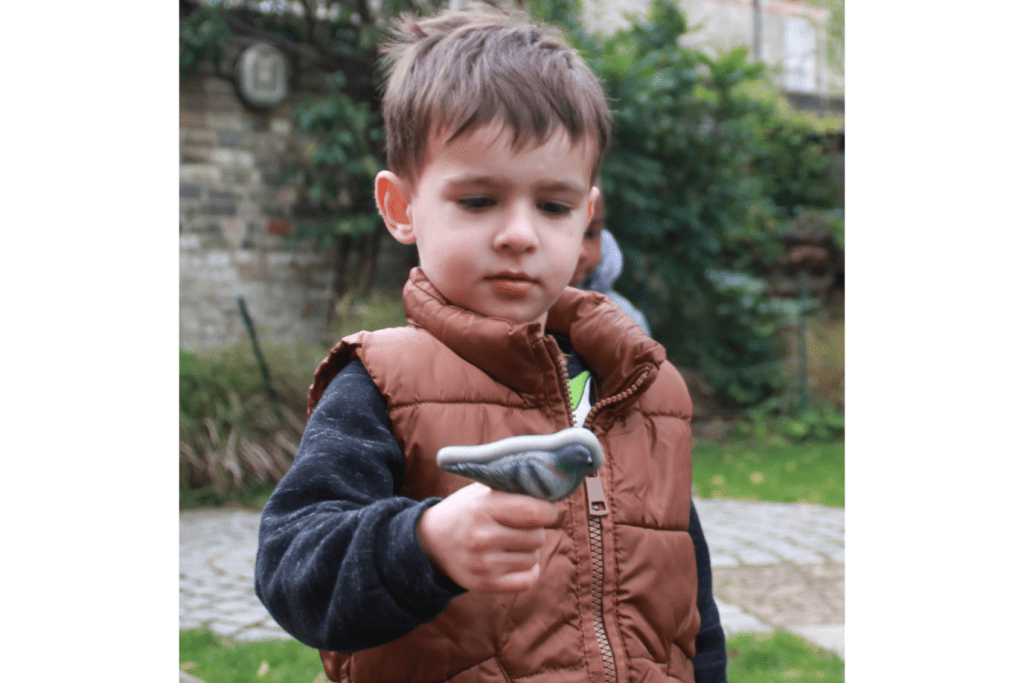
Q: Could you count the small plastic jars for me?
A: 0